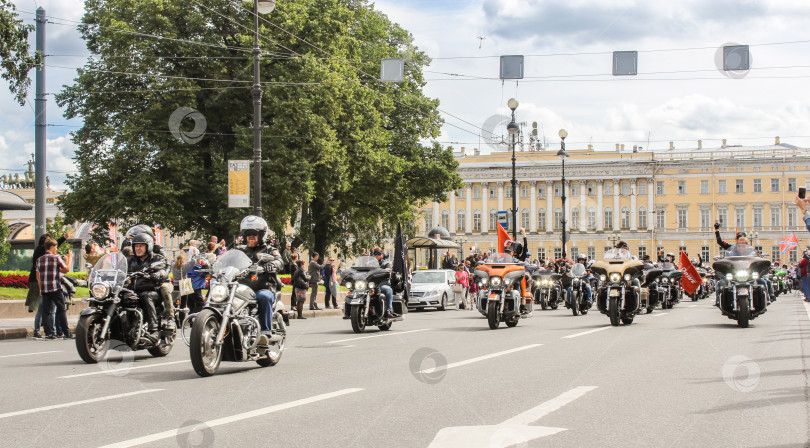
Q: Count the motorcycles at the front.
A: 2